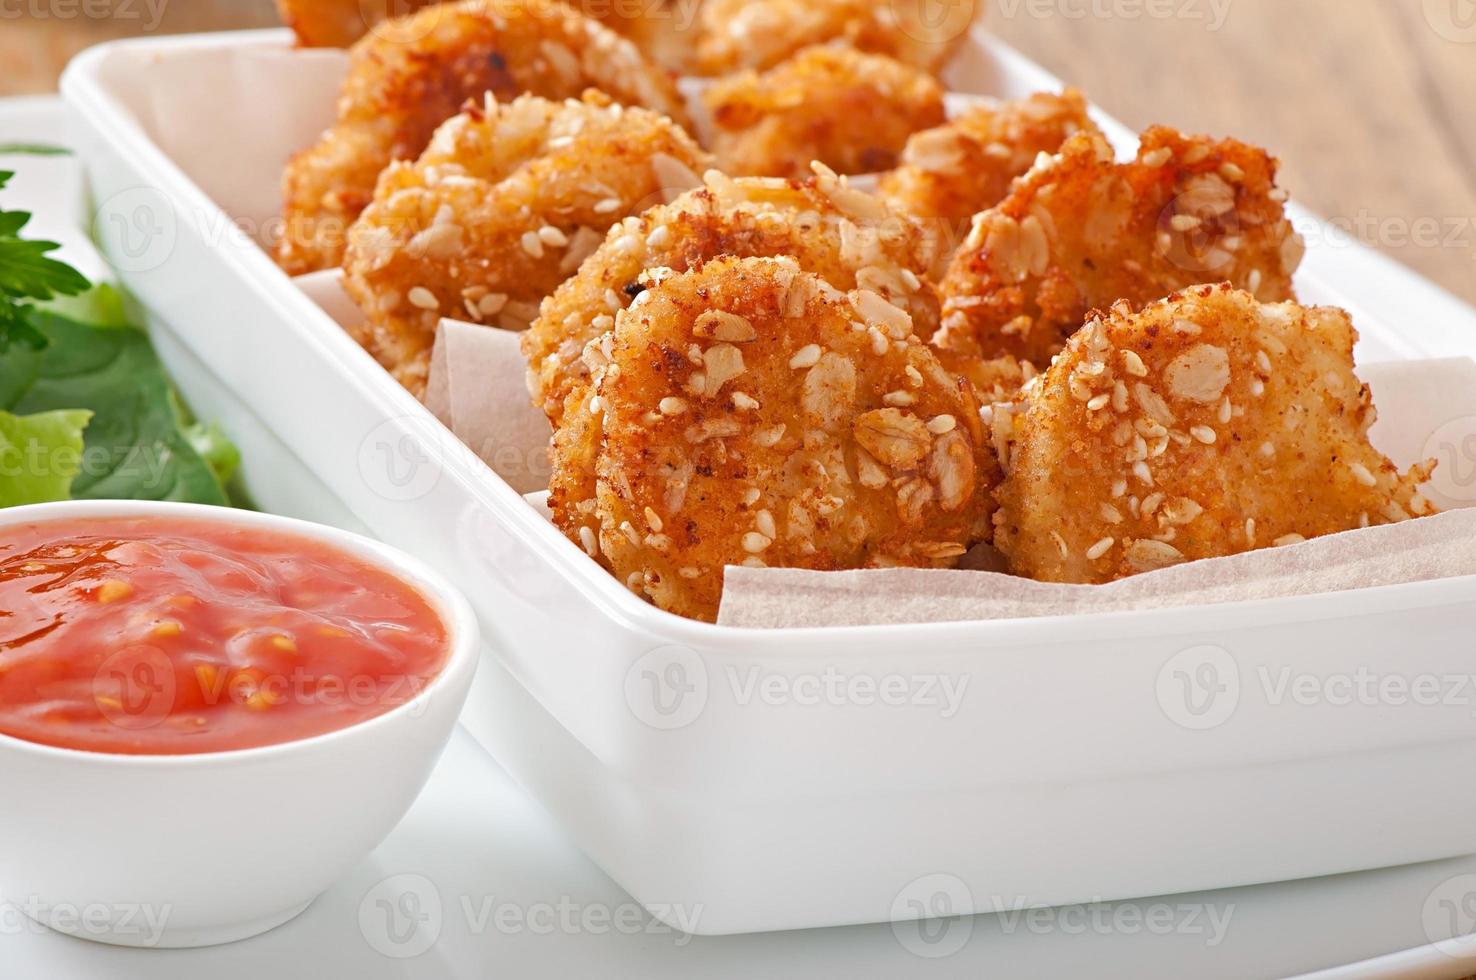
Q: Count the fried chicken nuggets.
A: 11